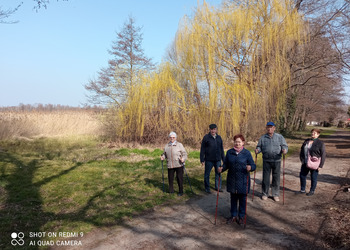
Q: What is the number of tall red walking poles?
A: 4